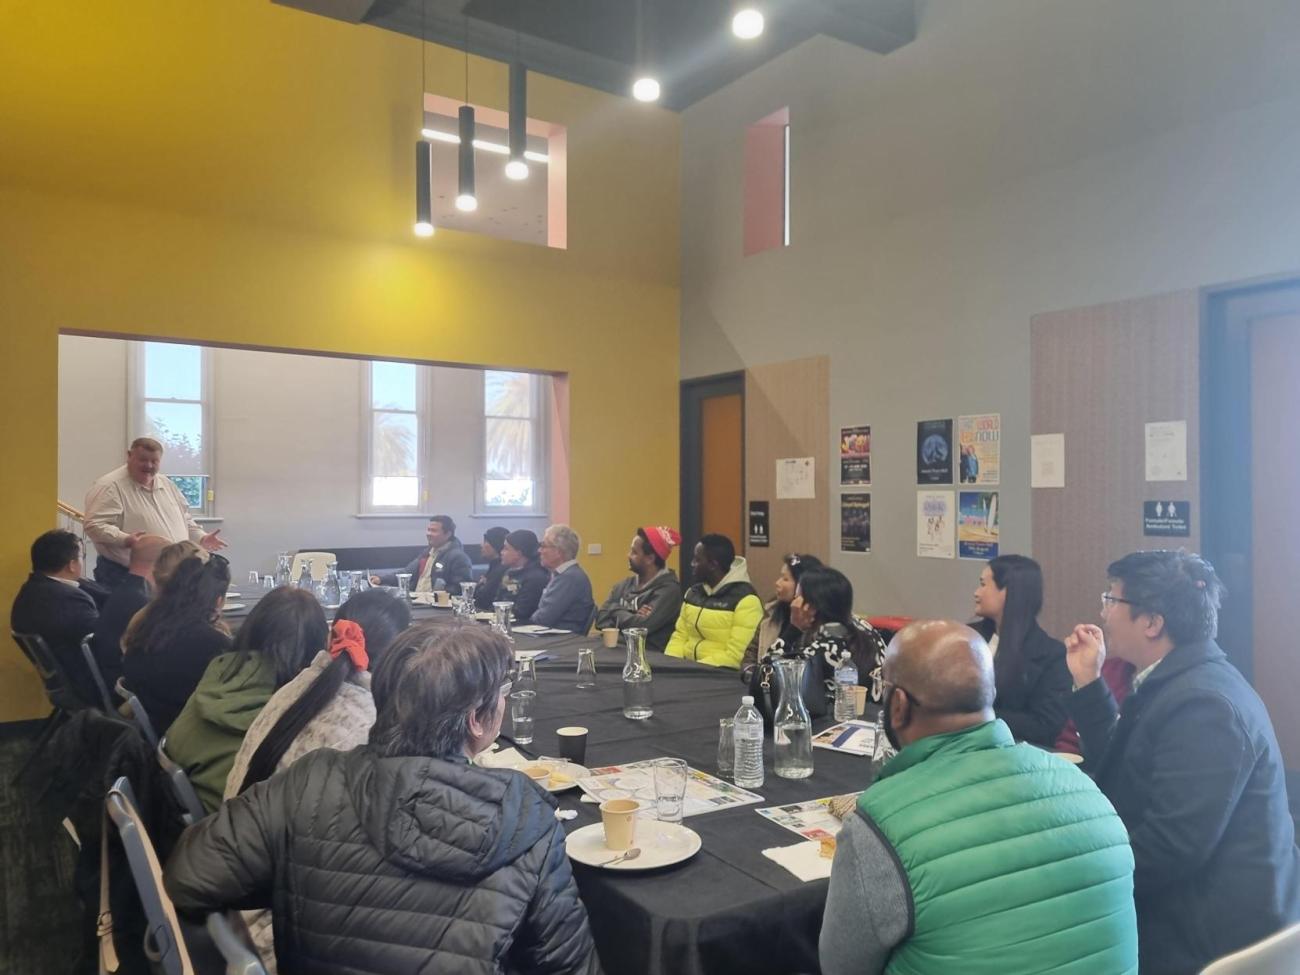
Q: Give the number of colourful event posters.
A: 6